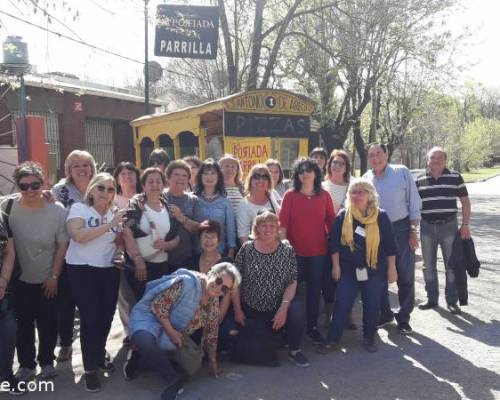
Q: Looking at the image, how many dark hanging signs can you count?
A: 1